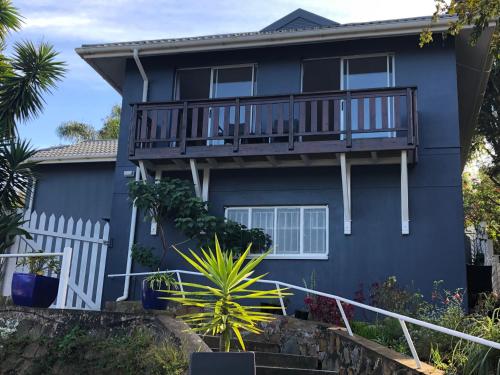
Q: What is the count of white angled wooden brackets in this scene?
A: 4